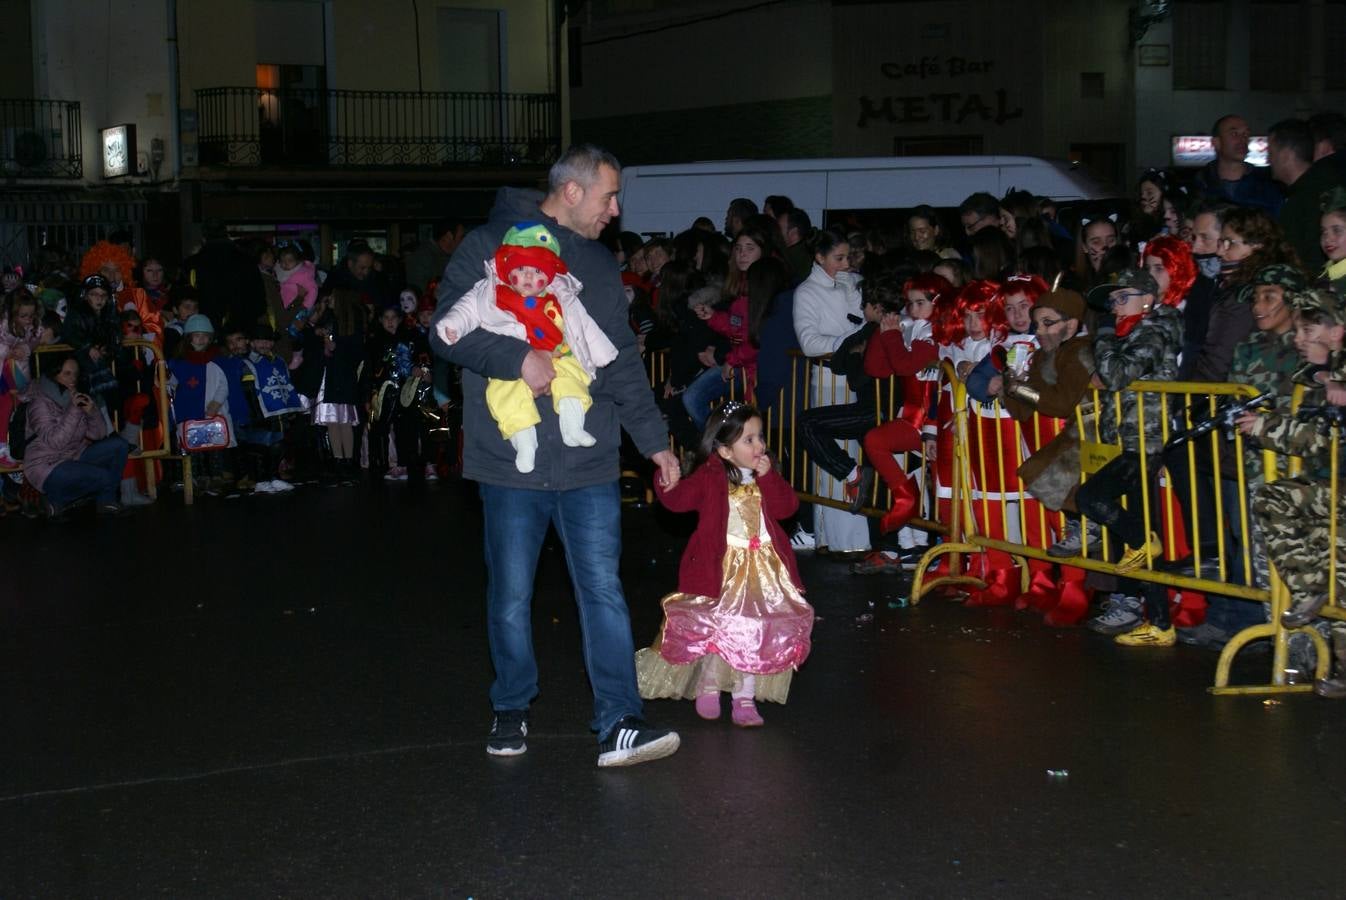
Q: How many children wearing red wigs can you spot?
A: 4